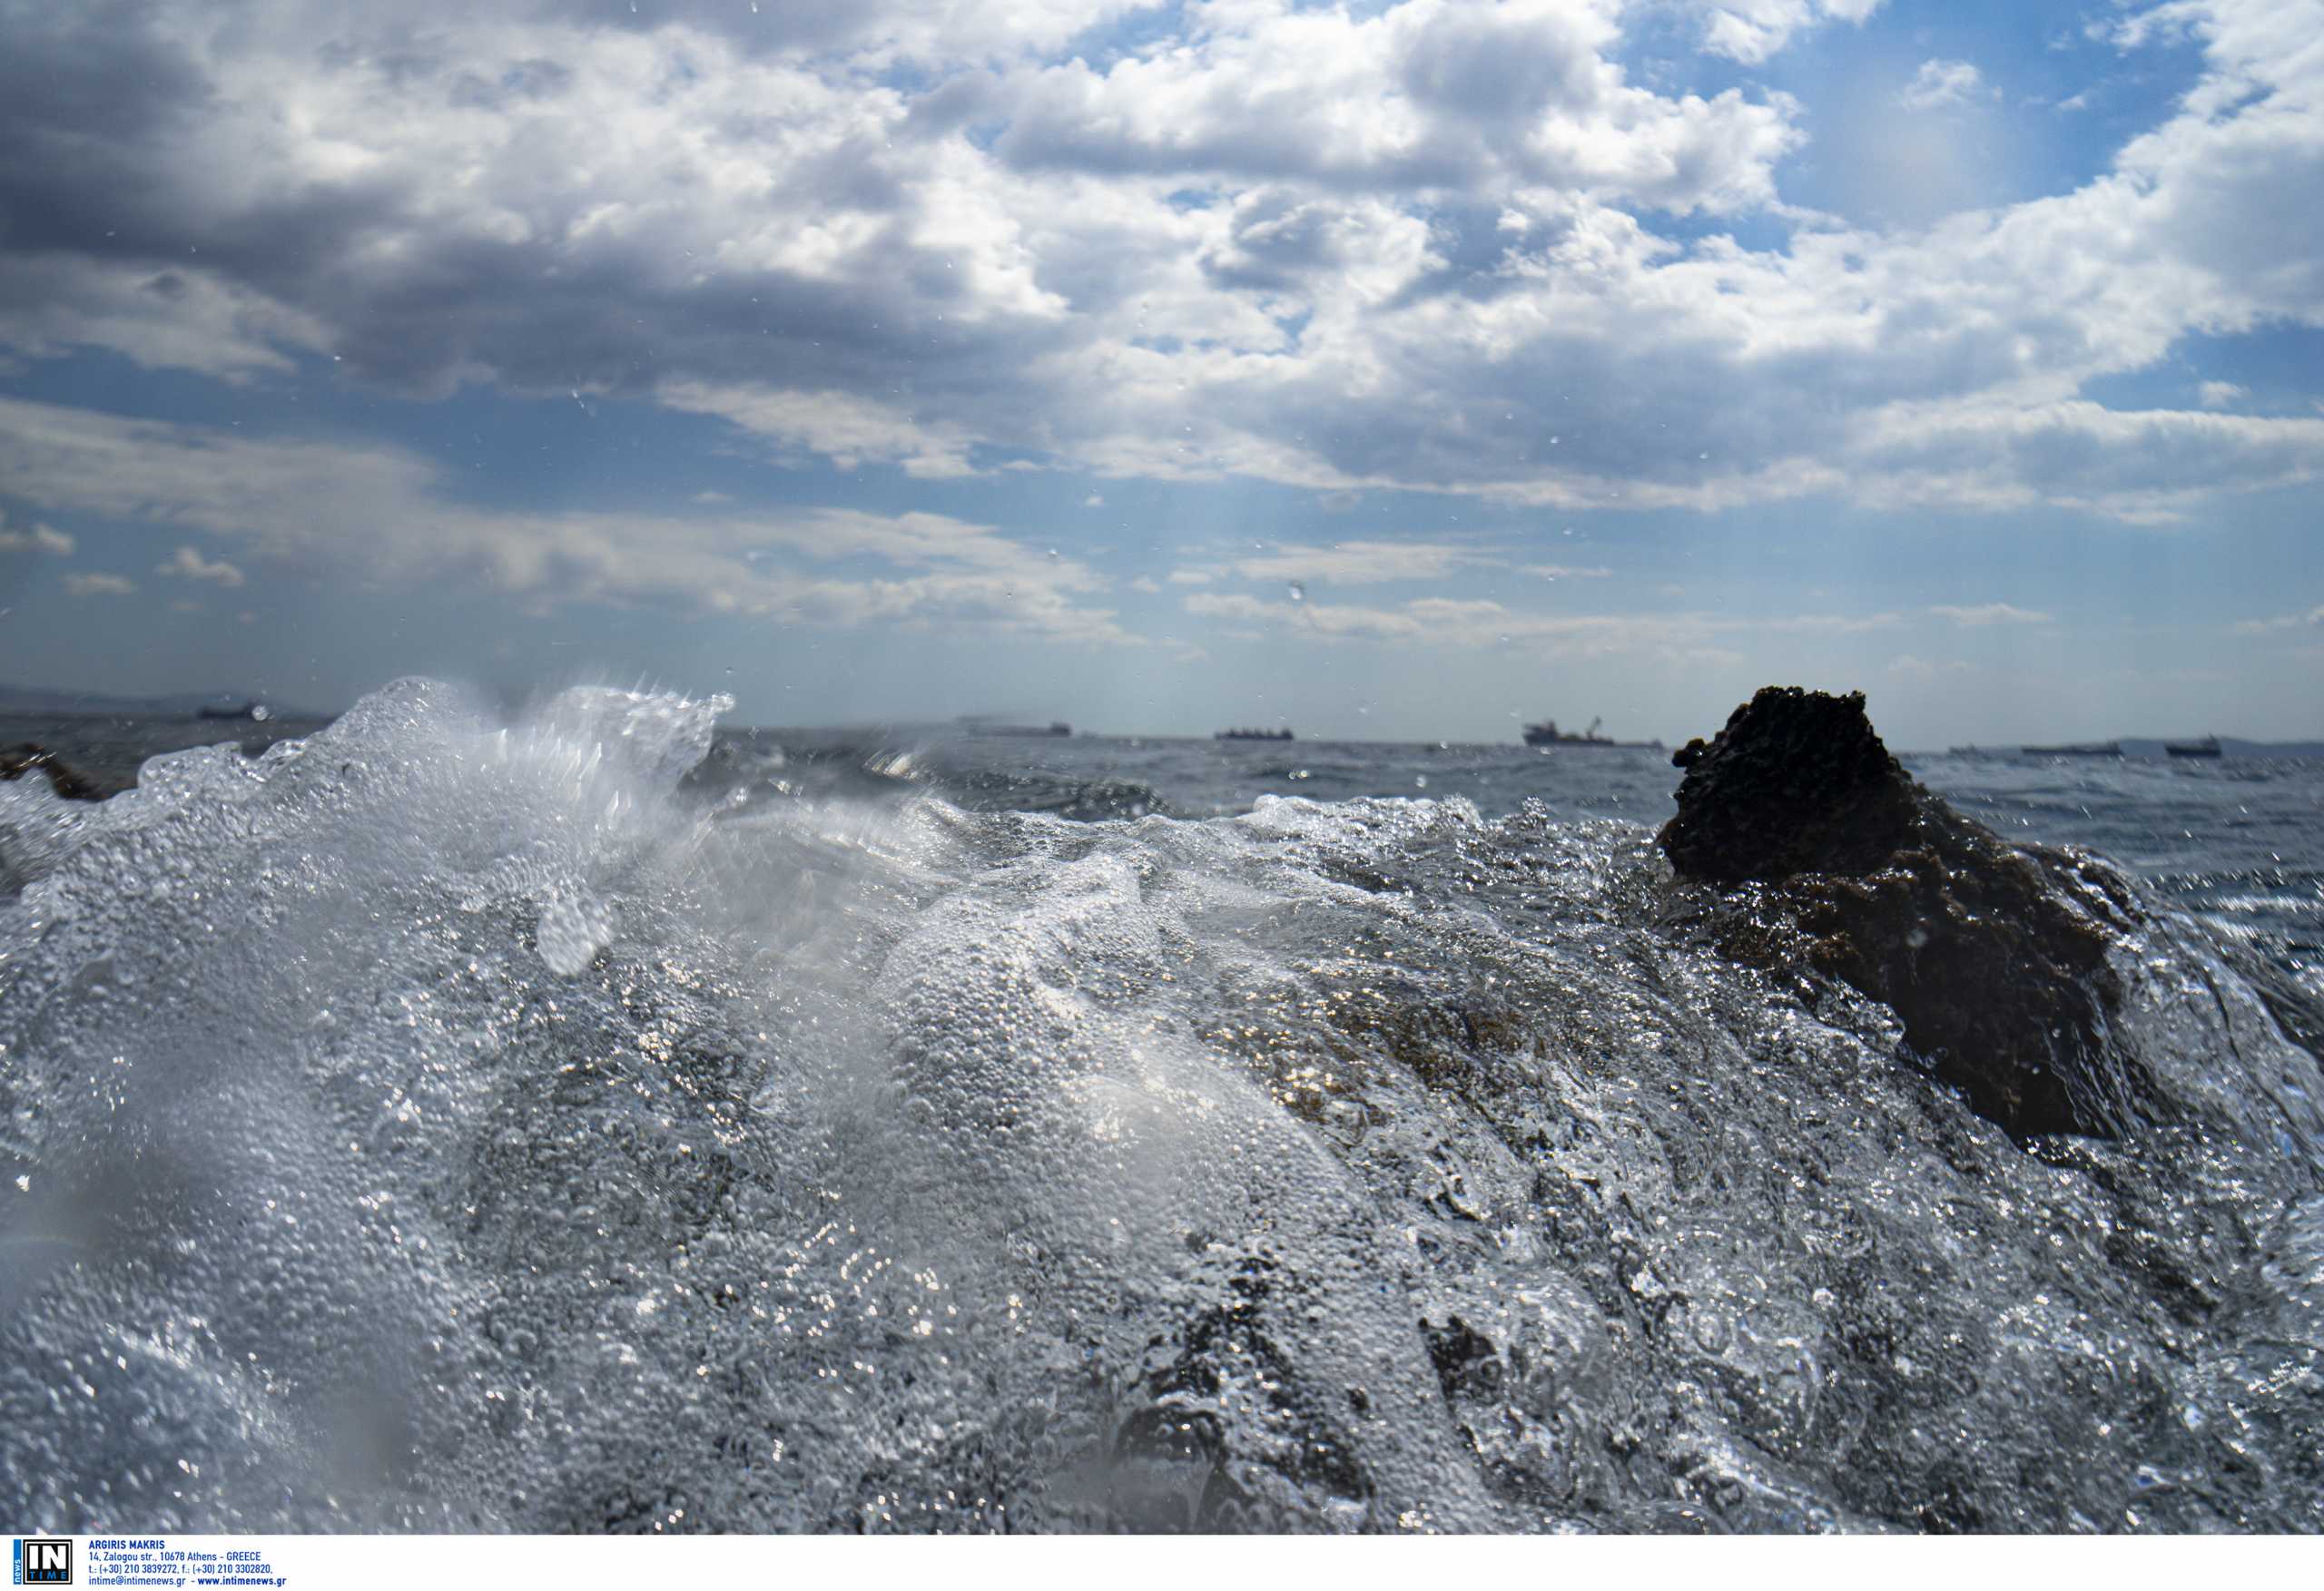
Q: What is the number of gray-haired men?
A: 0